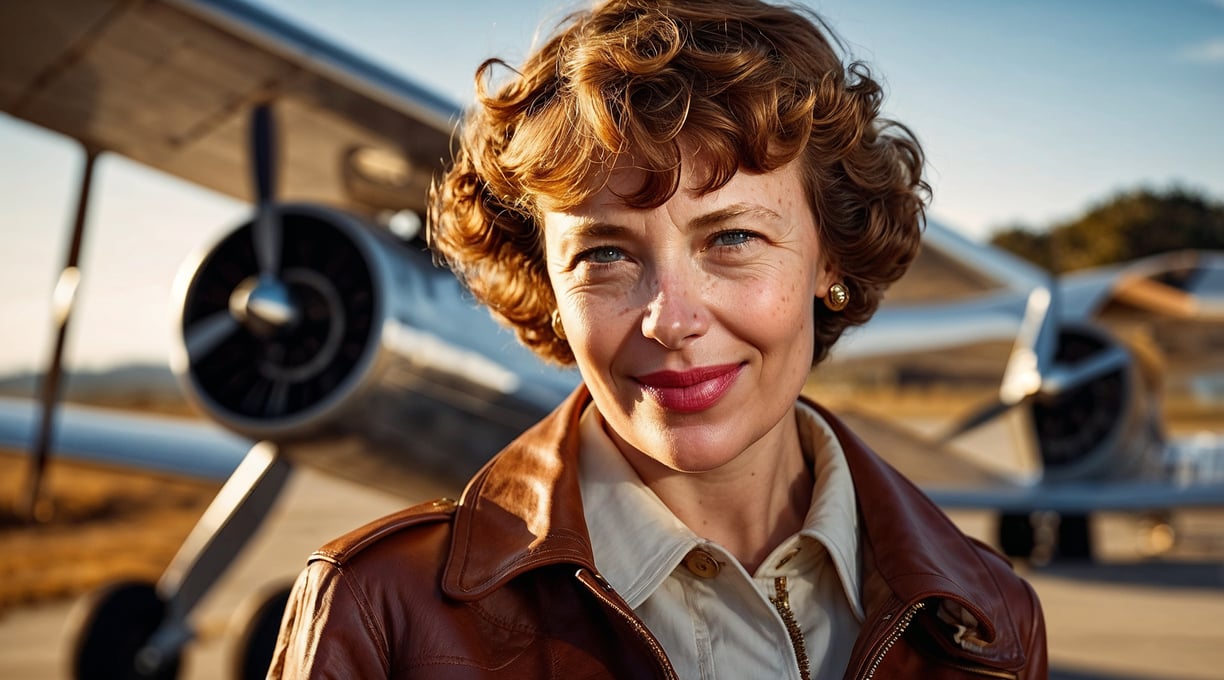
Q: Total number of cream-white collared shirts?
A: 1